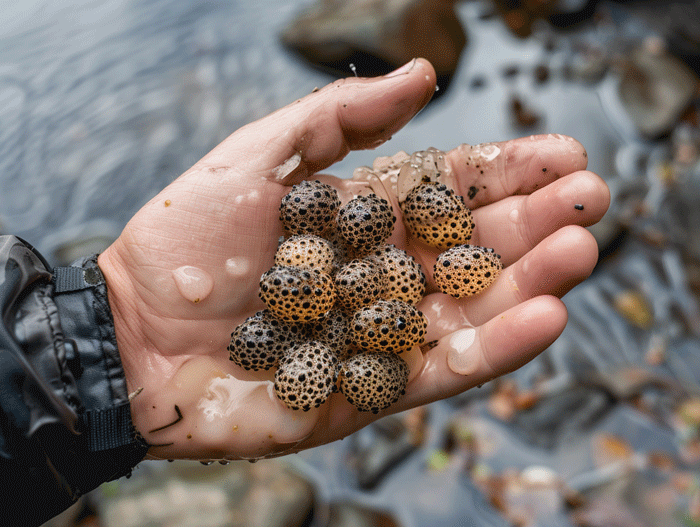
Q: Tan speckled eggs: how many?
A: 14